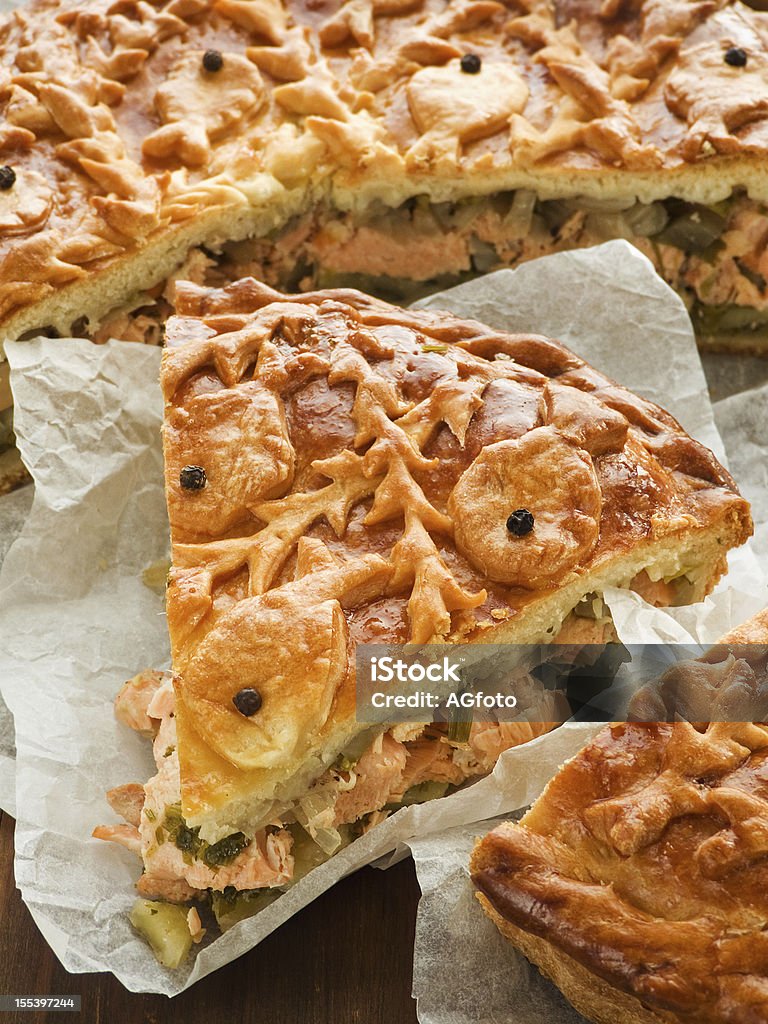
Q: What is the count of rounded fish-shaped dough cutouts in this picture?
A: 7